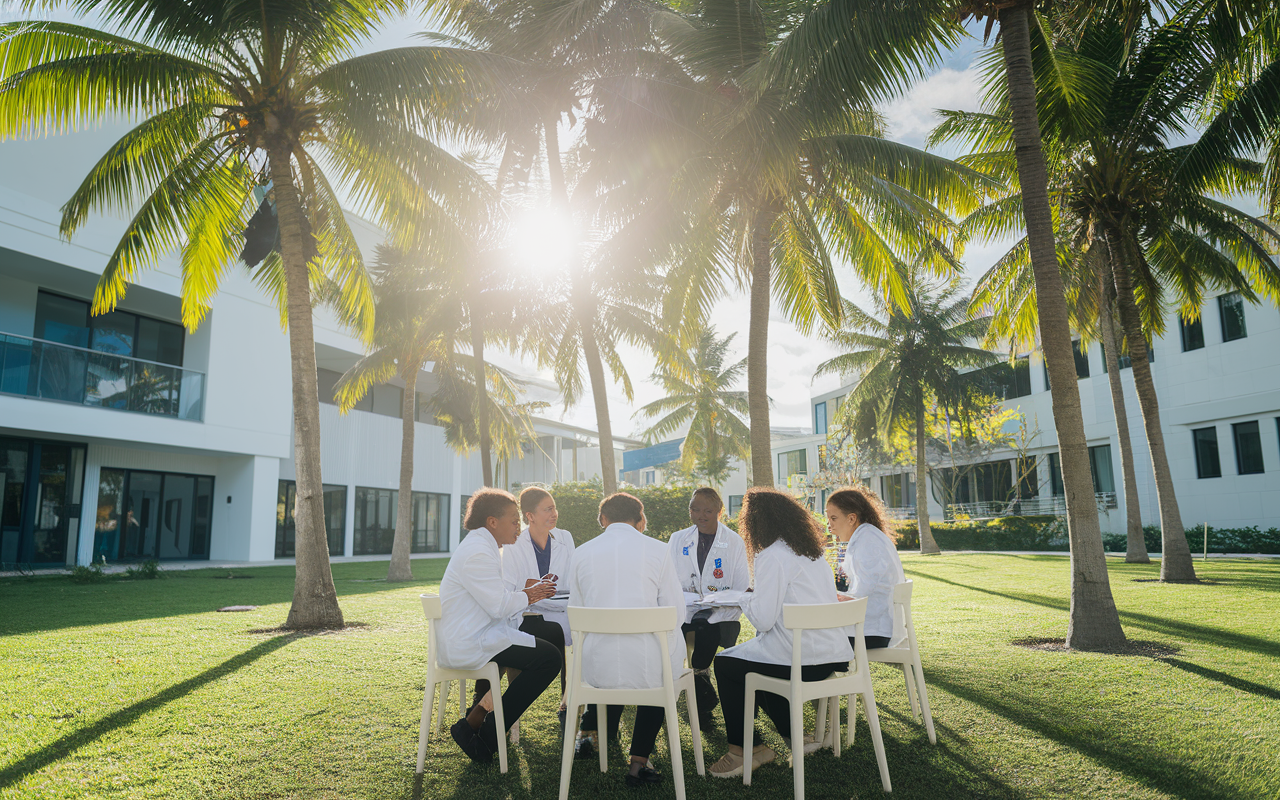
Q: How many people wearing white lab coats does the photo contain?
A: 6